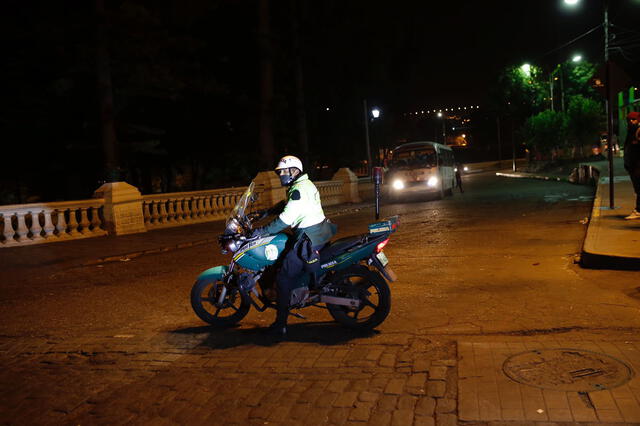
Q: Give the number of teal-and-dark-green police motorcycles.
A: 1